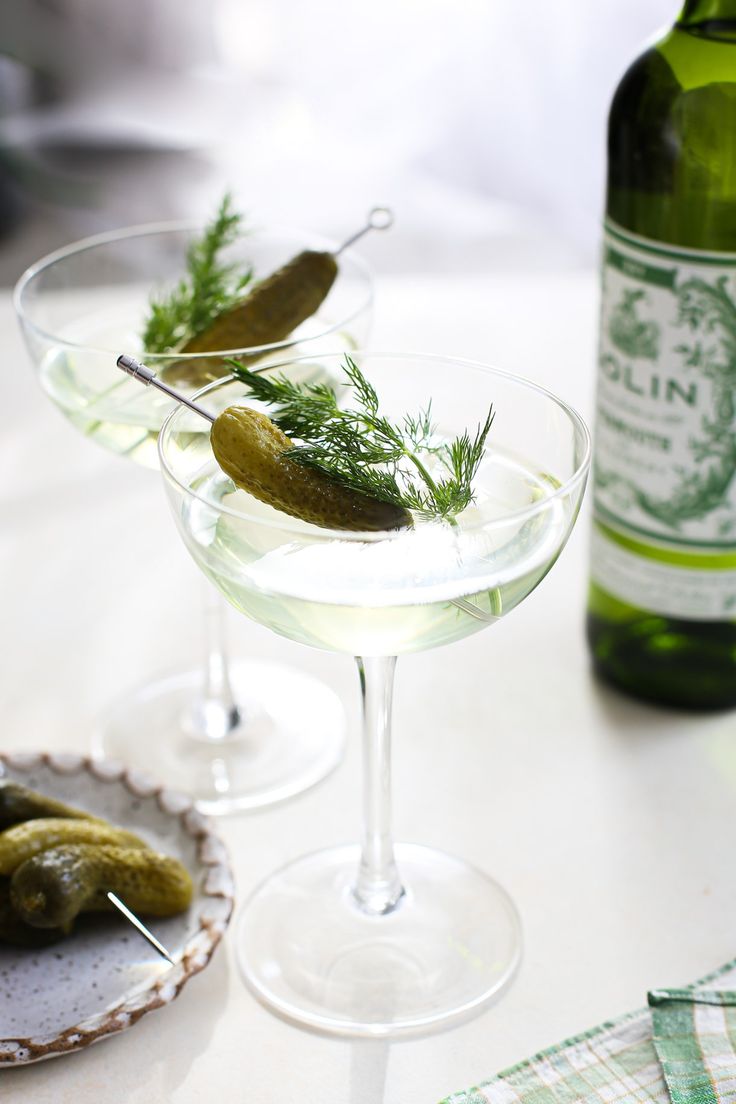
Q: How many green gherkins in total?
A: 6